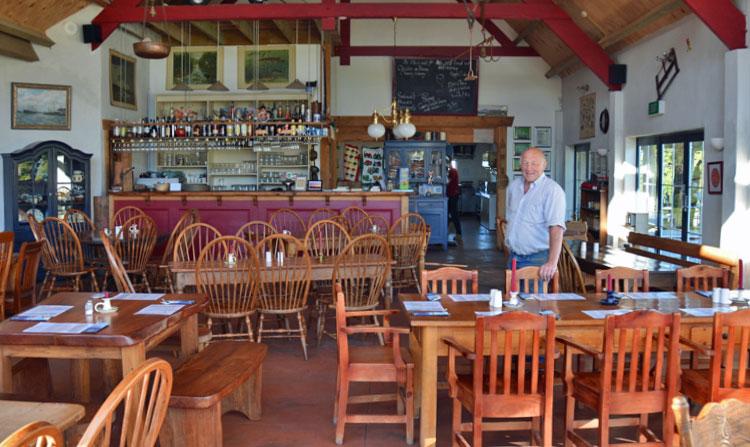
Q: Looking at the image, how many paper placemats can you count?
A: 11